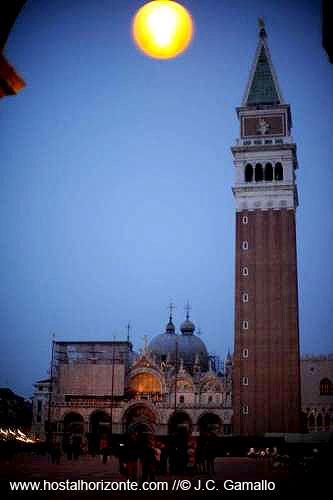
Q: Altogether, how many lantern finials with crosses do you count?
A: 2